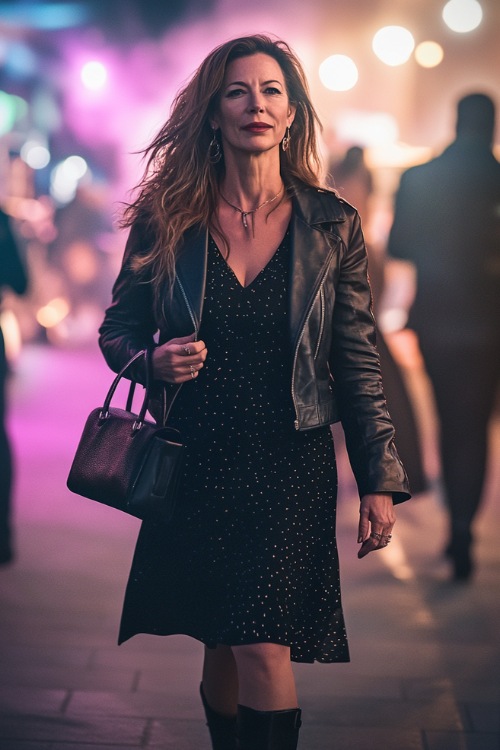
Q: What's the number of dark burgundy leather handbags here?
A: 1